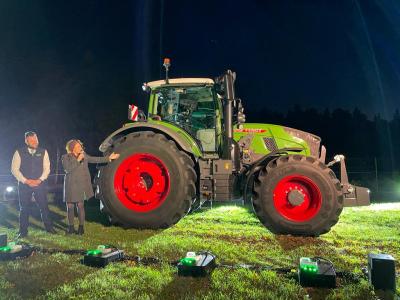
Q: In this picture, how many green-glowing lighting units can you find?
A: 4